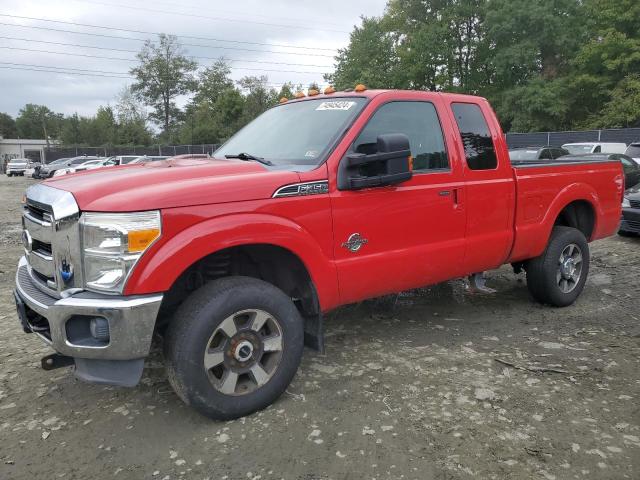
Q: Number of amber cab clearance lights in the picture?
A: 5